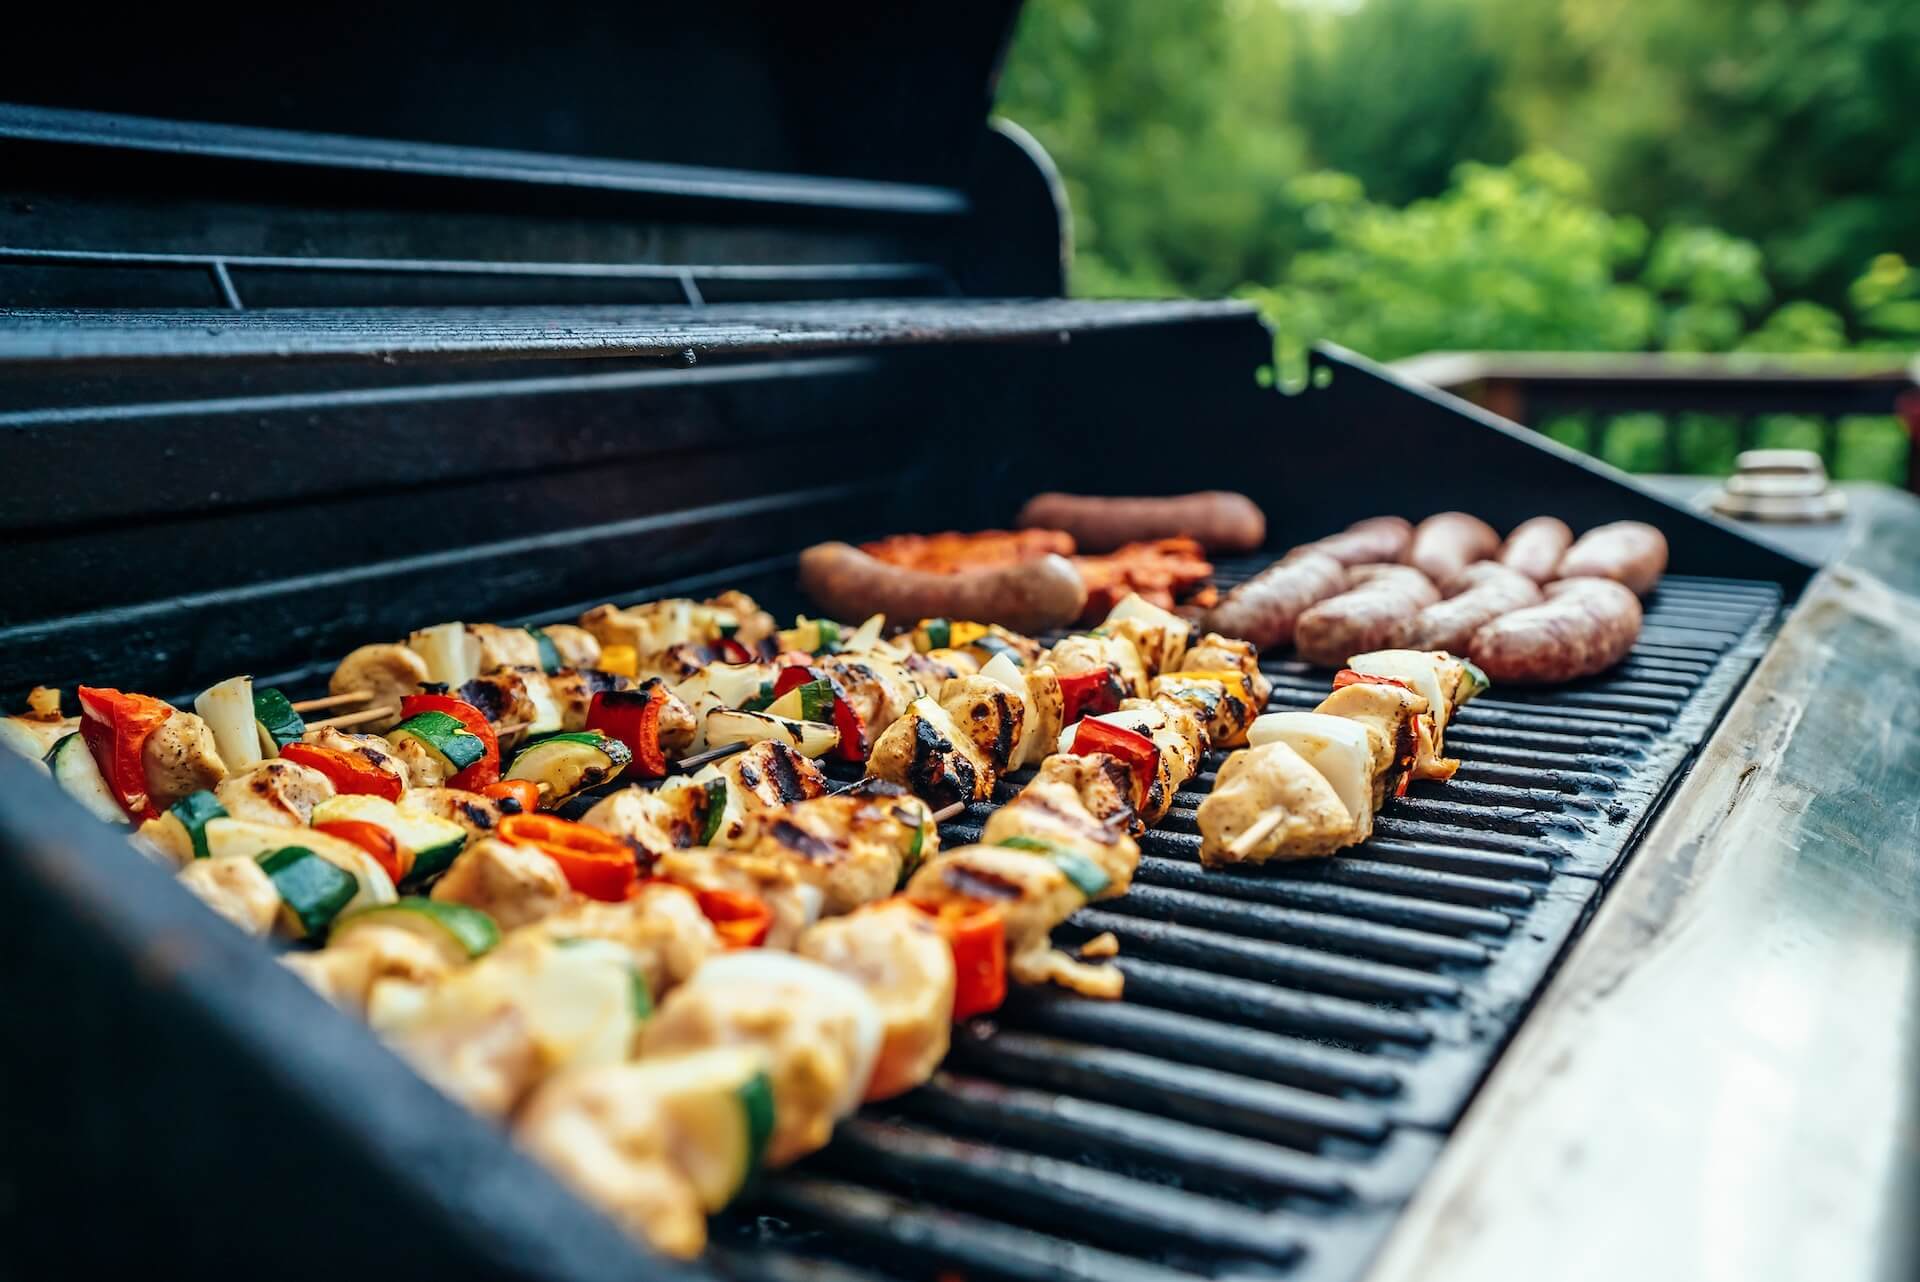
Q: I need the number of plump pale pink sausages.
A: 8